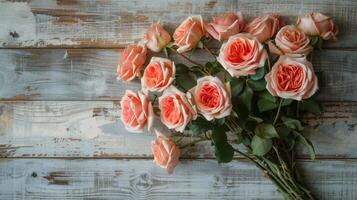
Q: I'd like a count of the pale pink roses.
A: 14